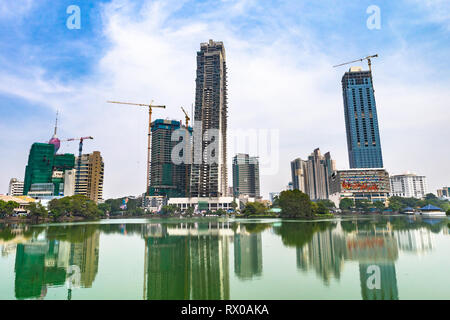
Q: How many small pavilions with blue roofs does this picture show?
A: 2